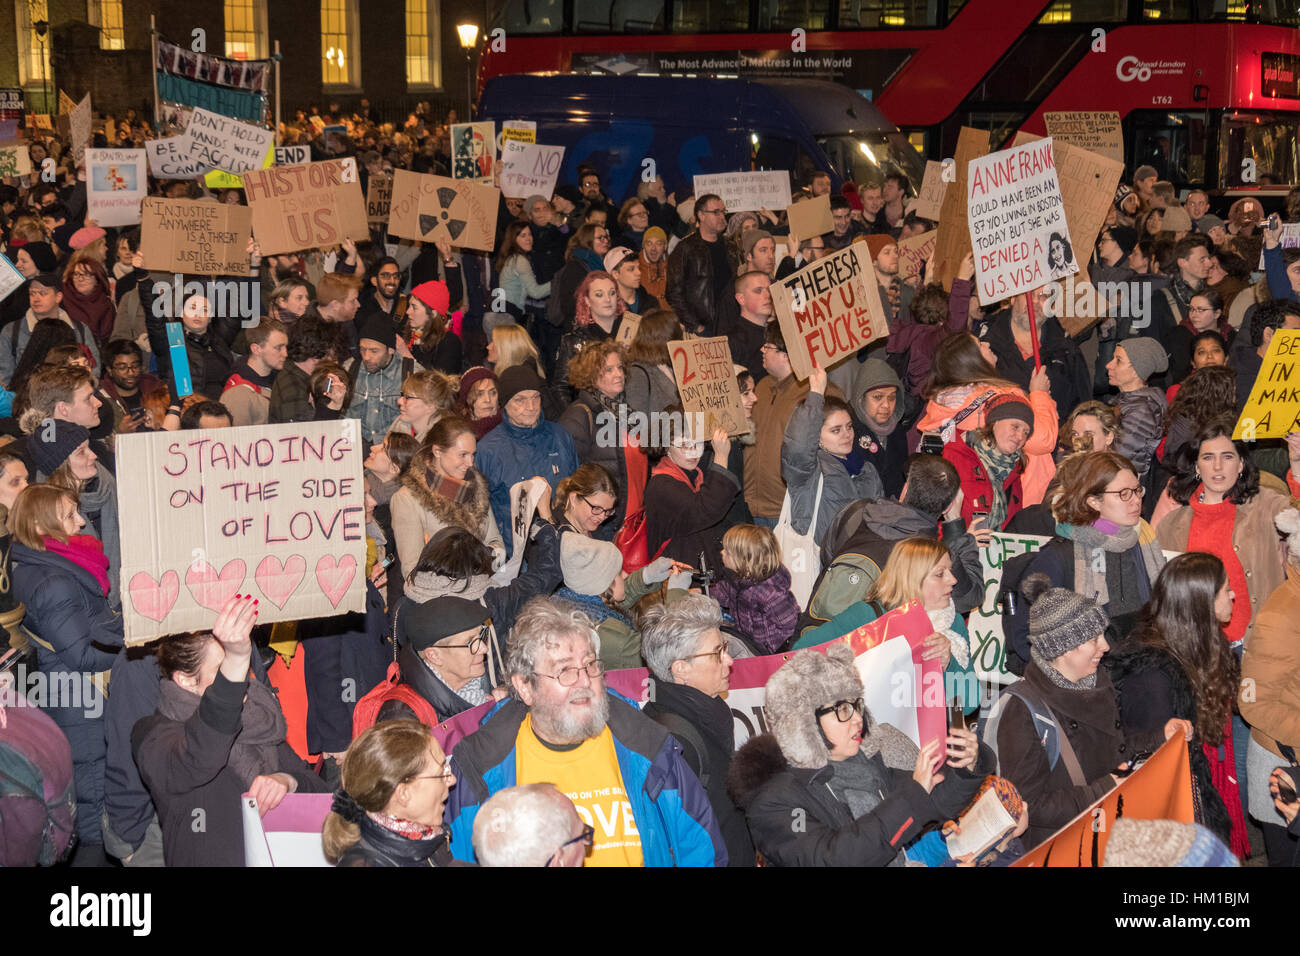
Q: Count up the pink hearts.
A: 4